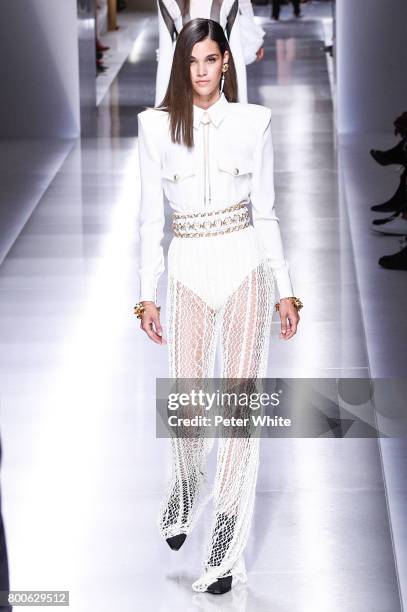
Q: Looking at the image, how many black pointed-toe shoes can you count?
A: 2